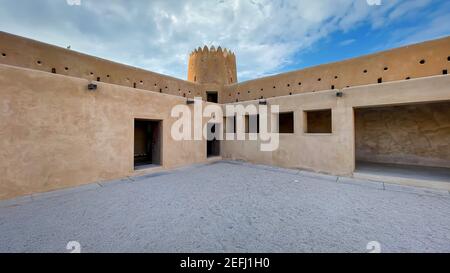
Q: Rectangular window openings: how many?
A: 4